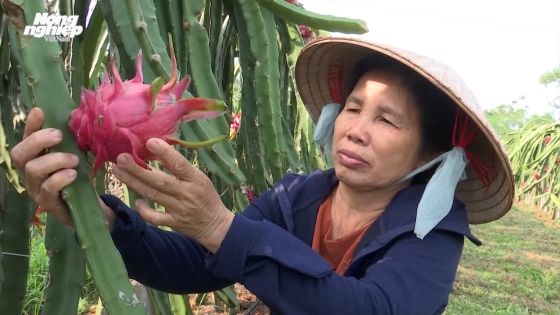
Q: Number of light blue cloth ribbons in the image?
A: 2